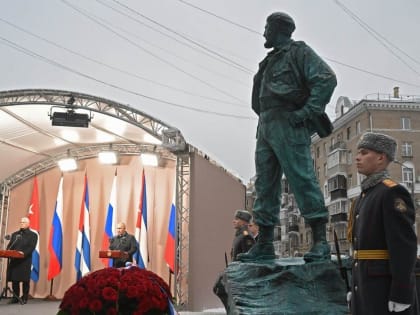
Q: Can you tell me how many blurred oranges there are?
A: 0